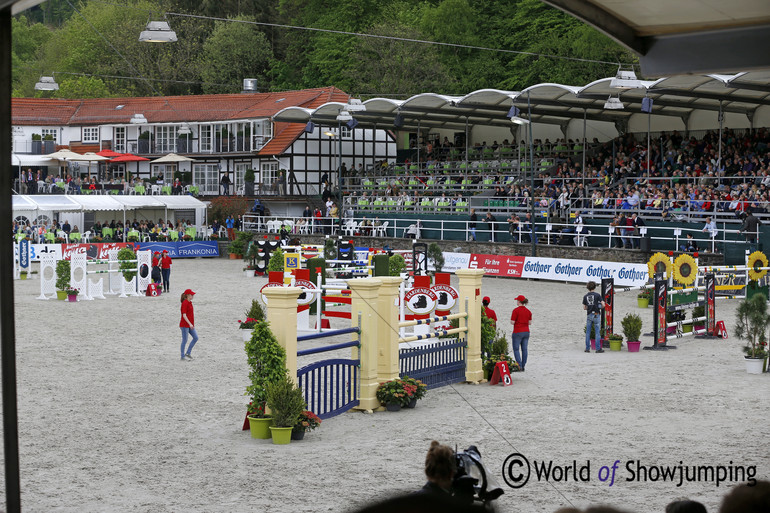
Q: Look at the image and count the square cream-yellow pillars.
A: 4